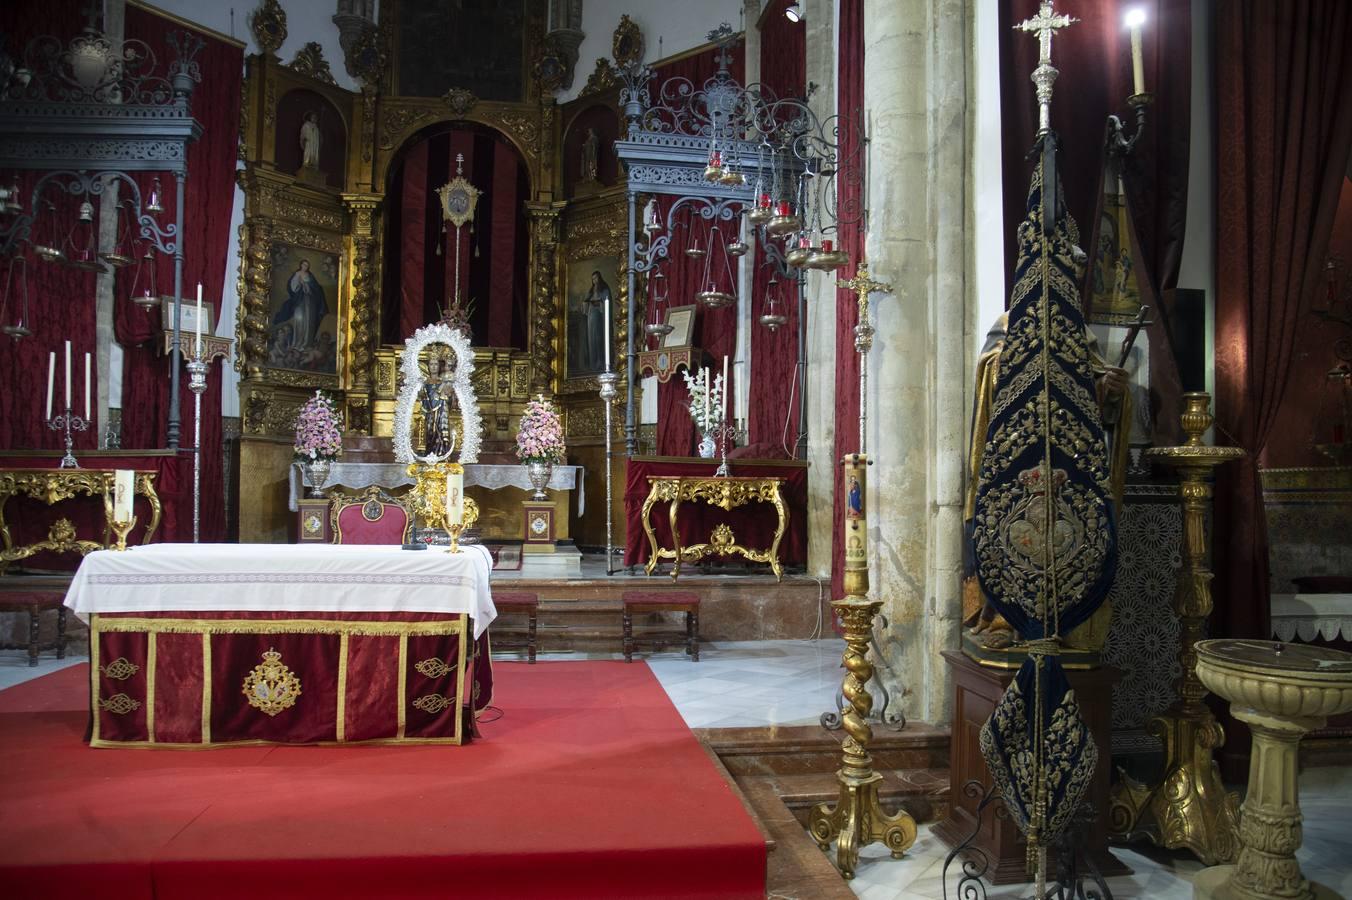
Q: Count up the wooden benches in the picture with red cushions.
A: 3